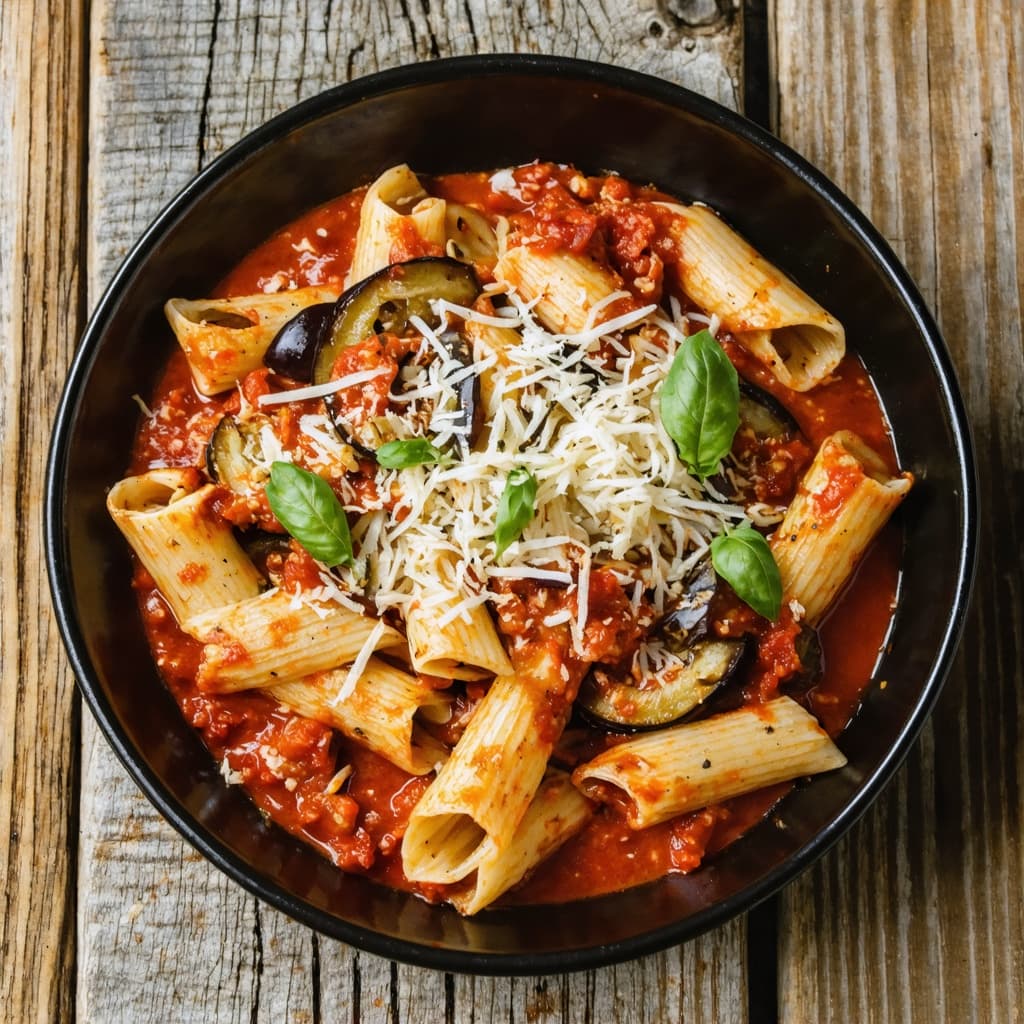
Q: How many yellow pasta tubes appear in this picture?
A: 13